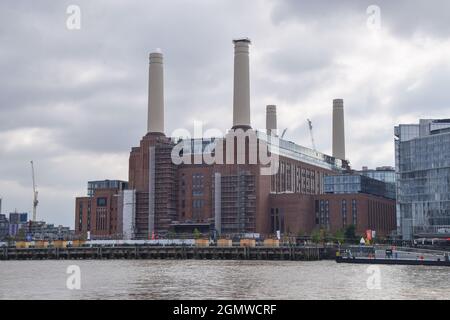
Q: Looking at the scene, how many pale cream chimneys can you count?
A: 4